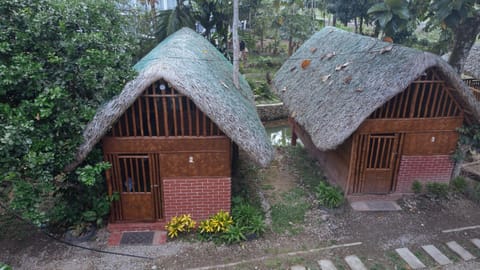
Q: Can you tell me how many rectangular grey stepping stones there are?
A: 7